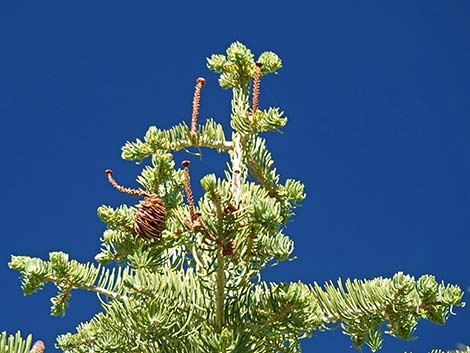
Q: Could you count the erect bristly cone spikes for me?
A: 4